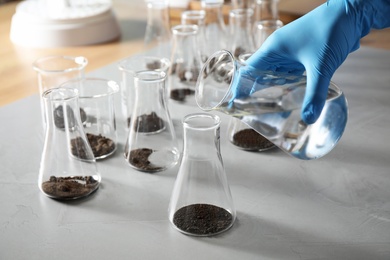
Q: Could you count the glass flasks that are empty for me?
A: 0